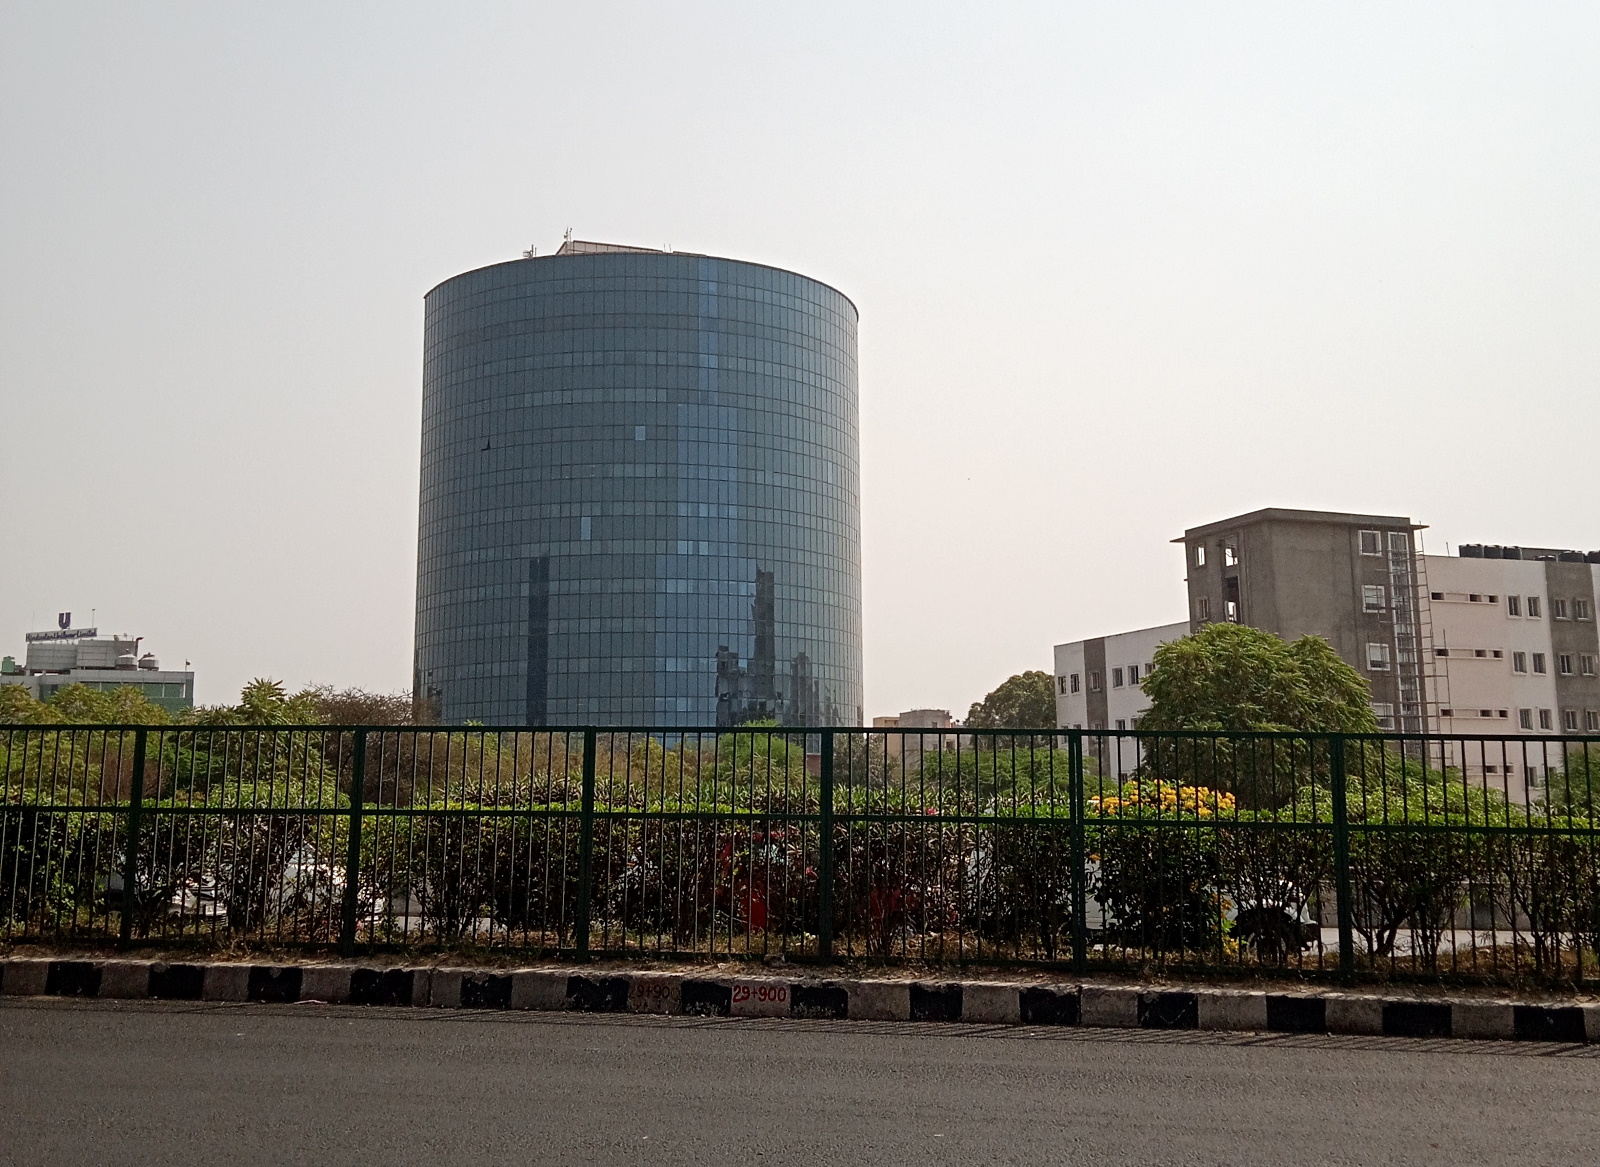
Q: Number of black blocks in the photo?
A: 14